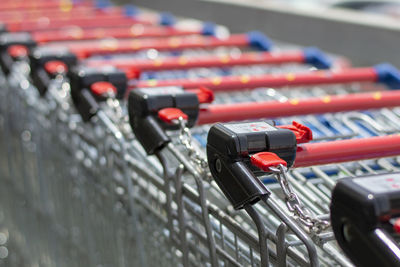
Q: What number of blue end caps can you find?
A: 7